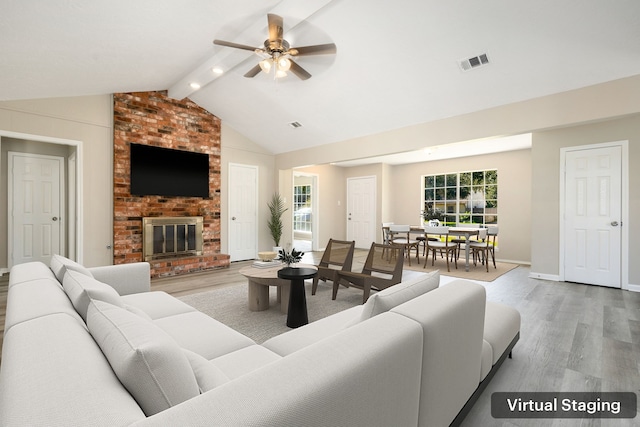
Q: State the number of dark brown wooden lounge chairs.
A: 2